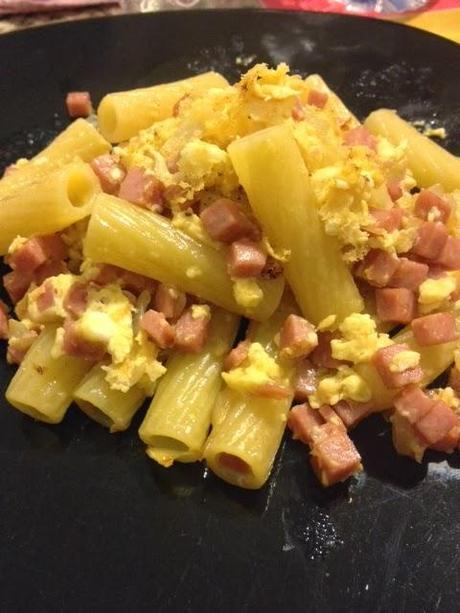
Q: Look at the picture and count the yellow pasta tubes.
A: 12